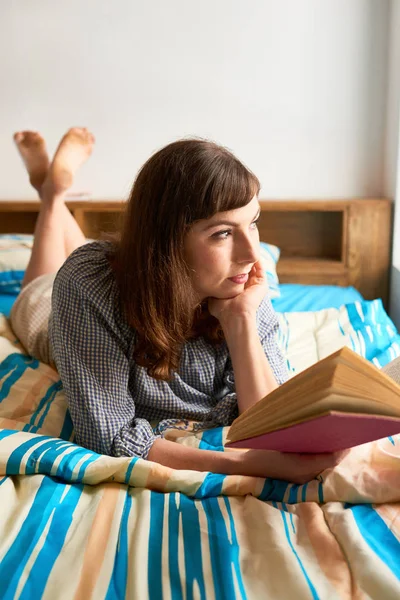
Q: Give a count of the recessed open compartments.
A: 3